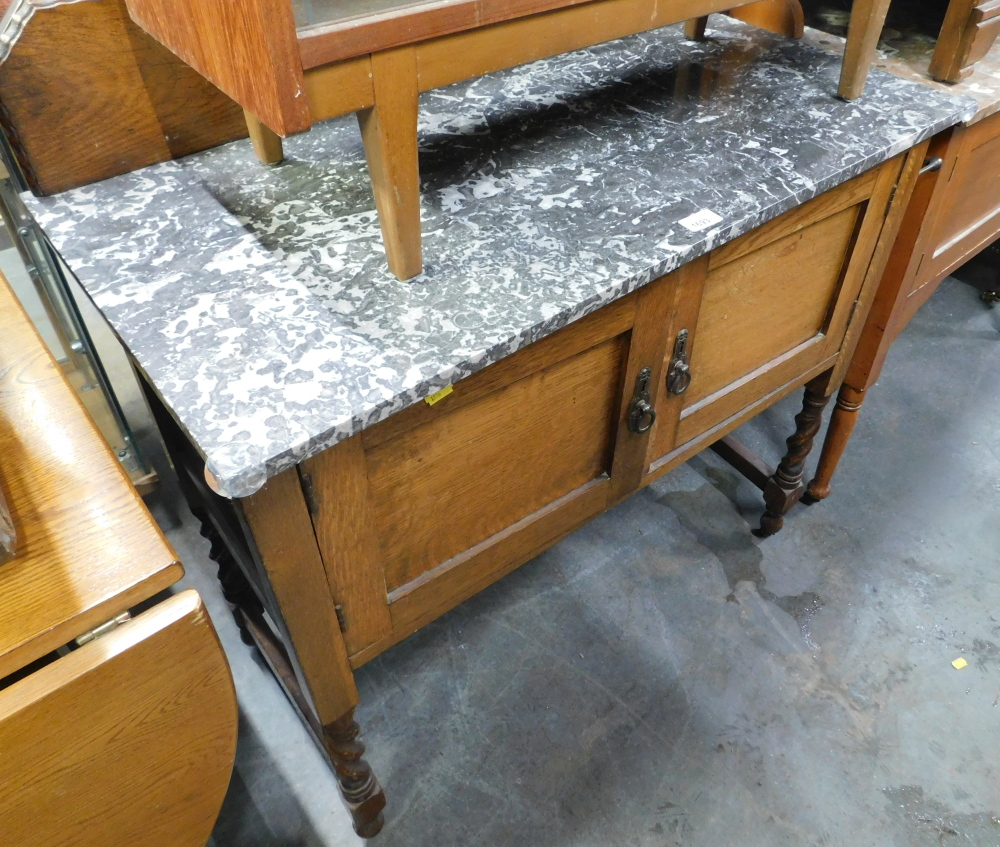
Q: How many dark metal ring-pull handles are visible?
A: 2